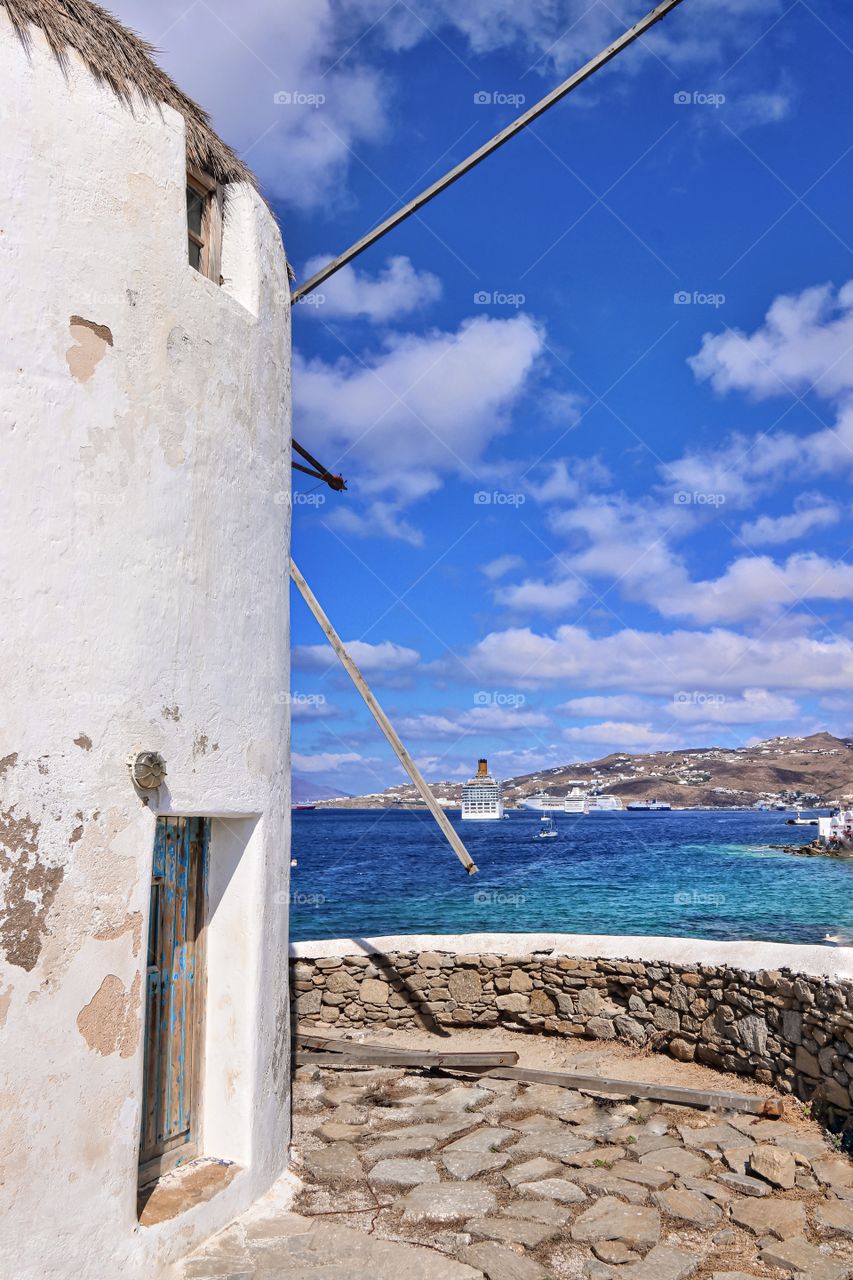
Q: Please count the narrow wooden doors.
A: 1